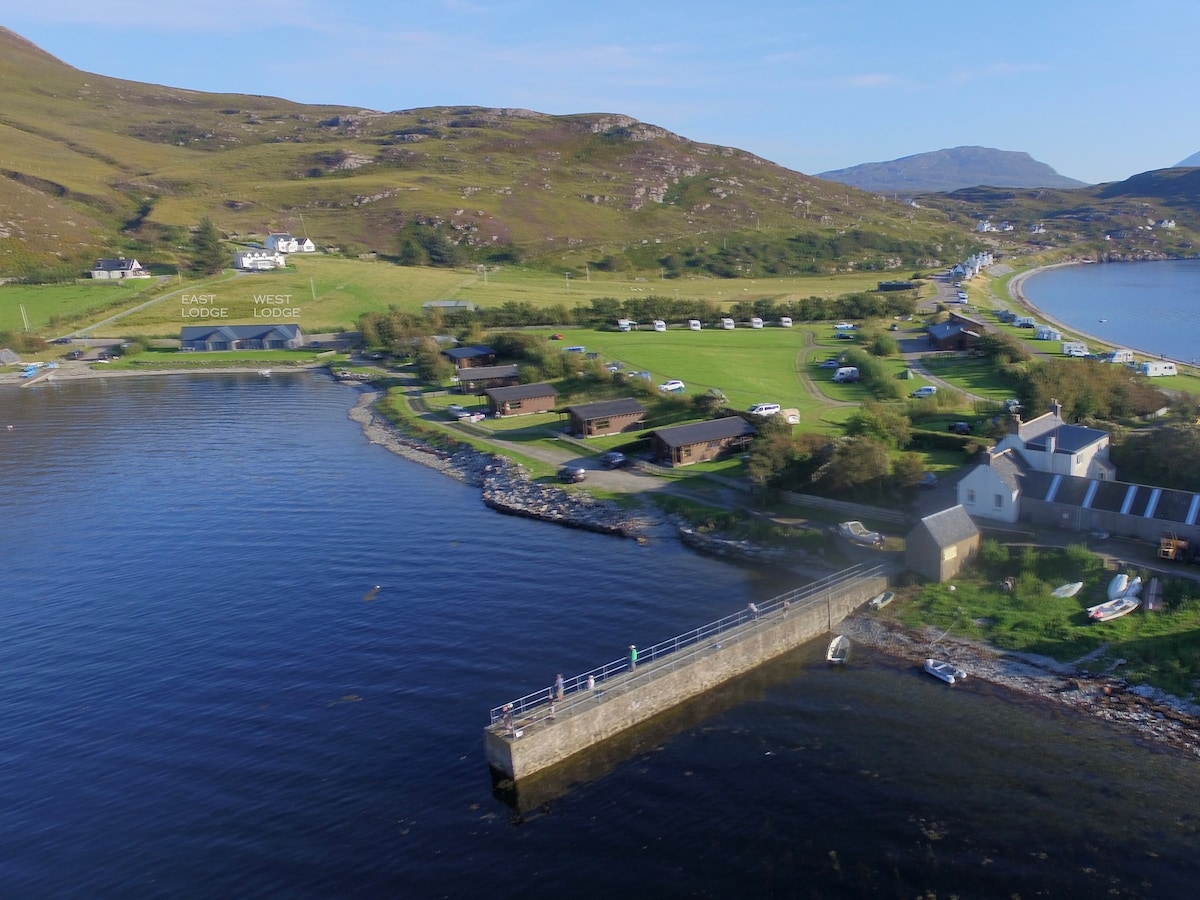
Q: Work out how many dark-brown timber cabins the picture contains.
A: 5